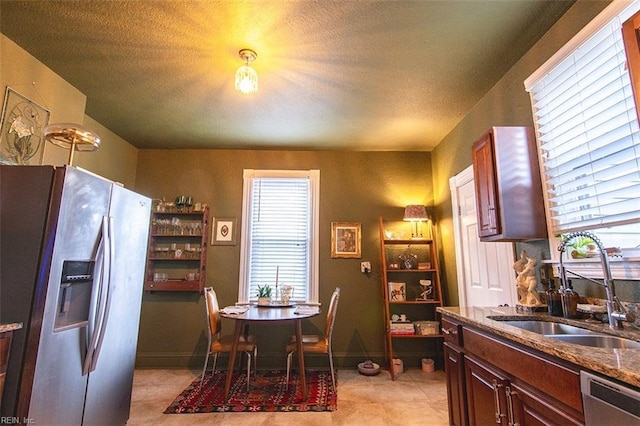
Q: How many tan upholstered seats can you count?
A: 2